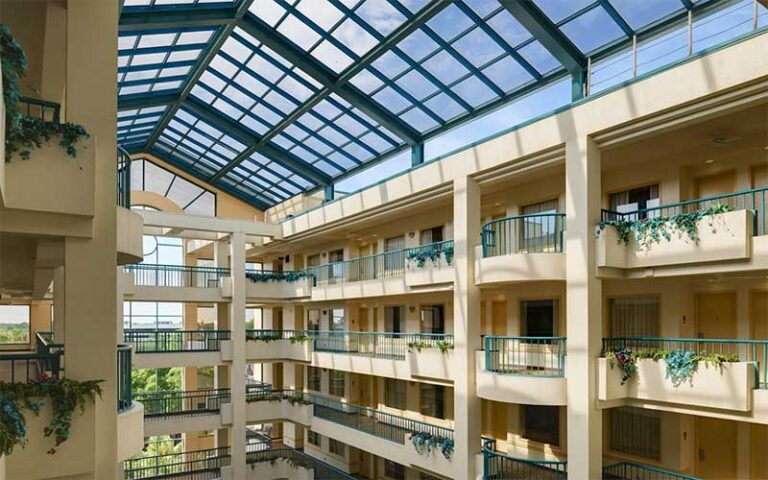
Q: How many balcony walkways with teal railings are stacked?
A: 4